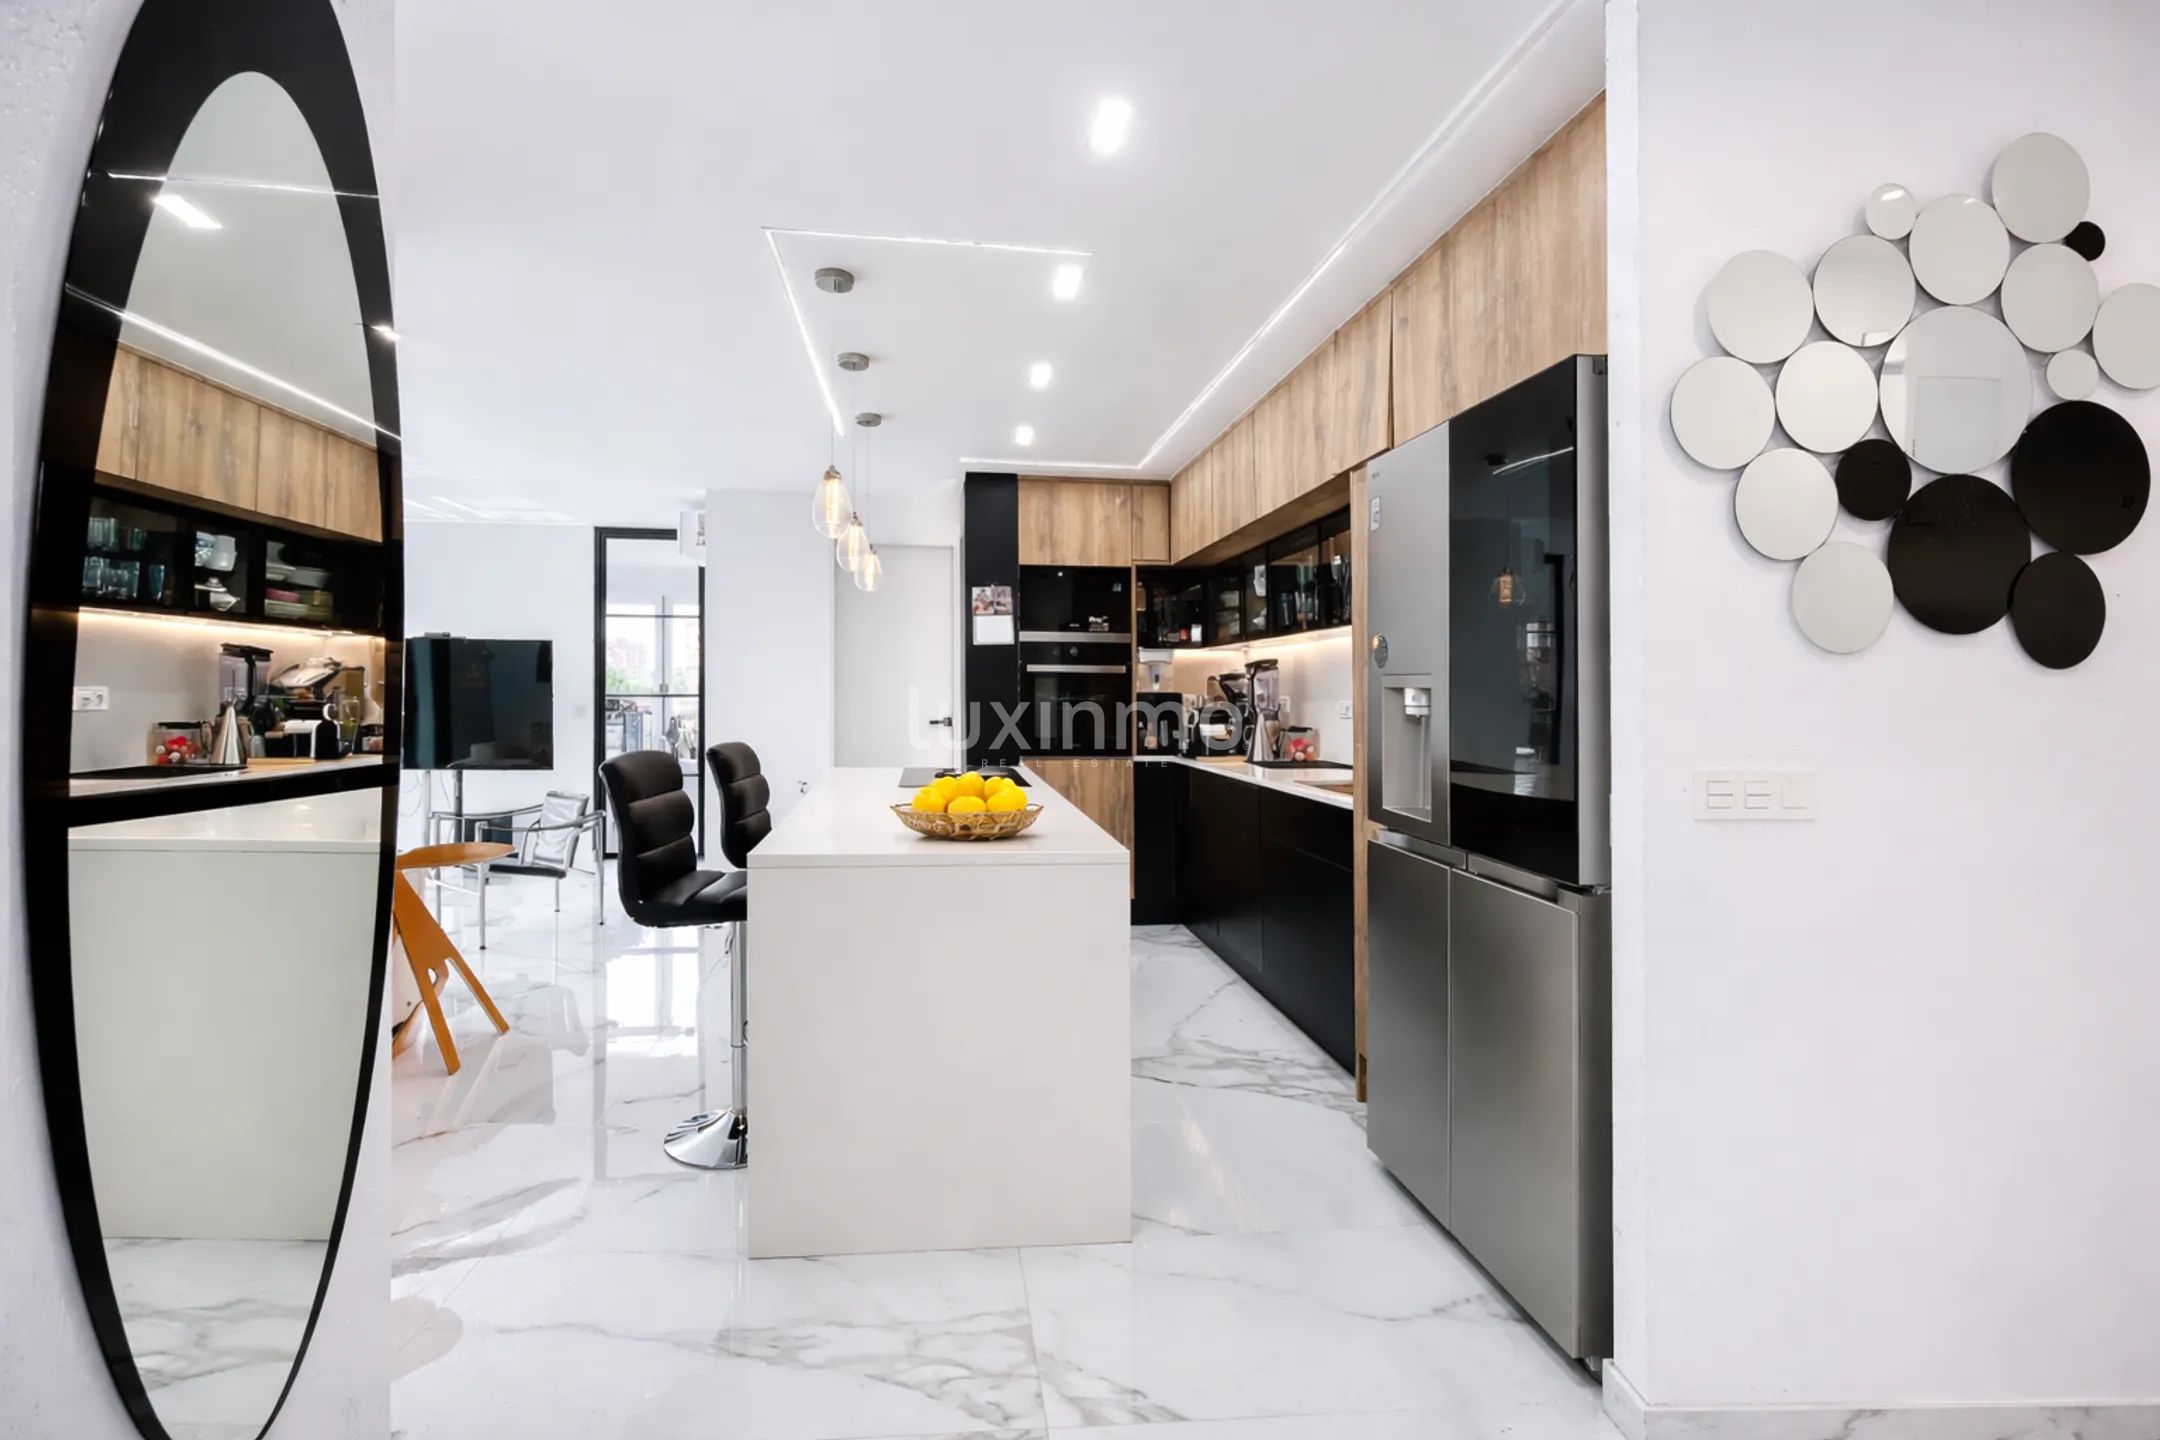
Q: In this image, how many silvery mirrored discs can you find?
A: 13